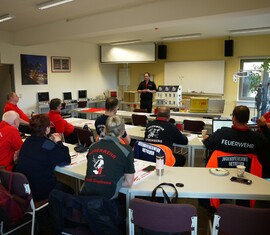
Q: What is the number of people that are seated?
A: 9